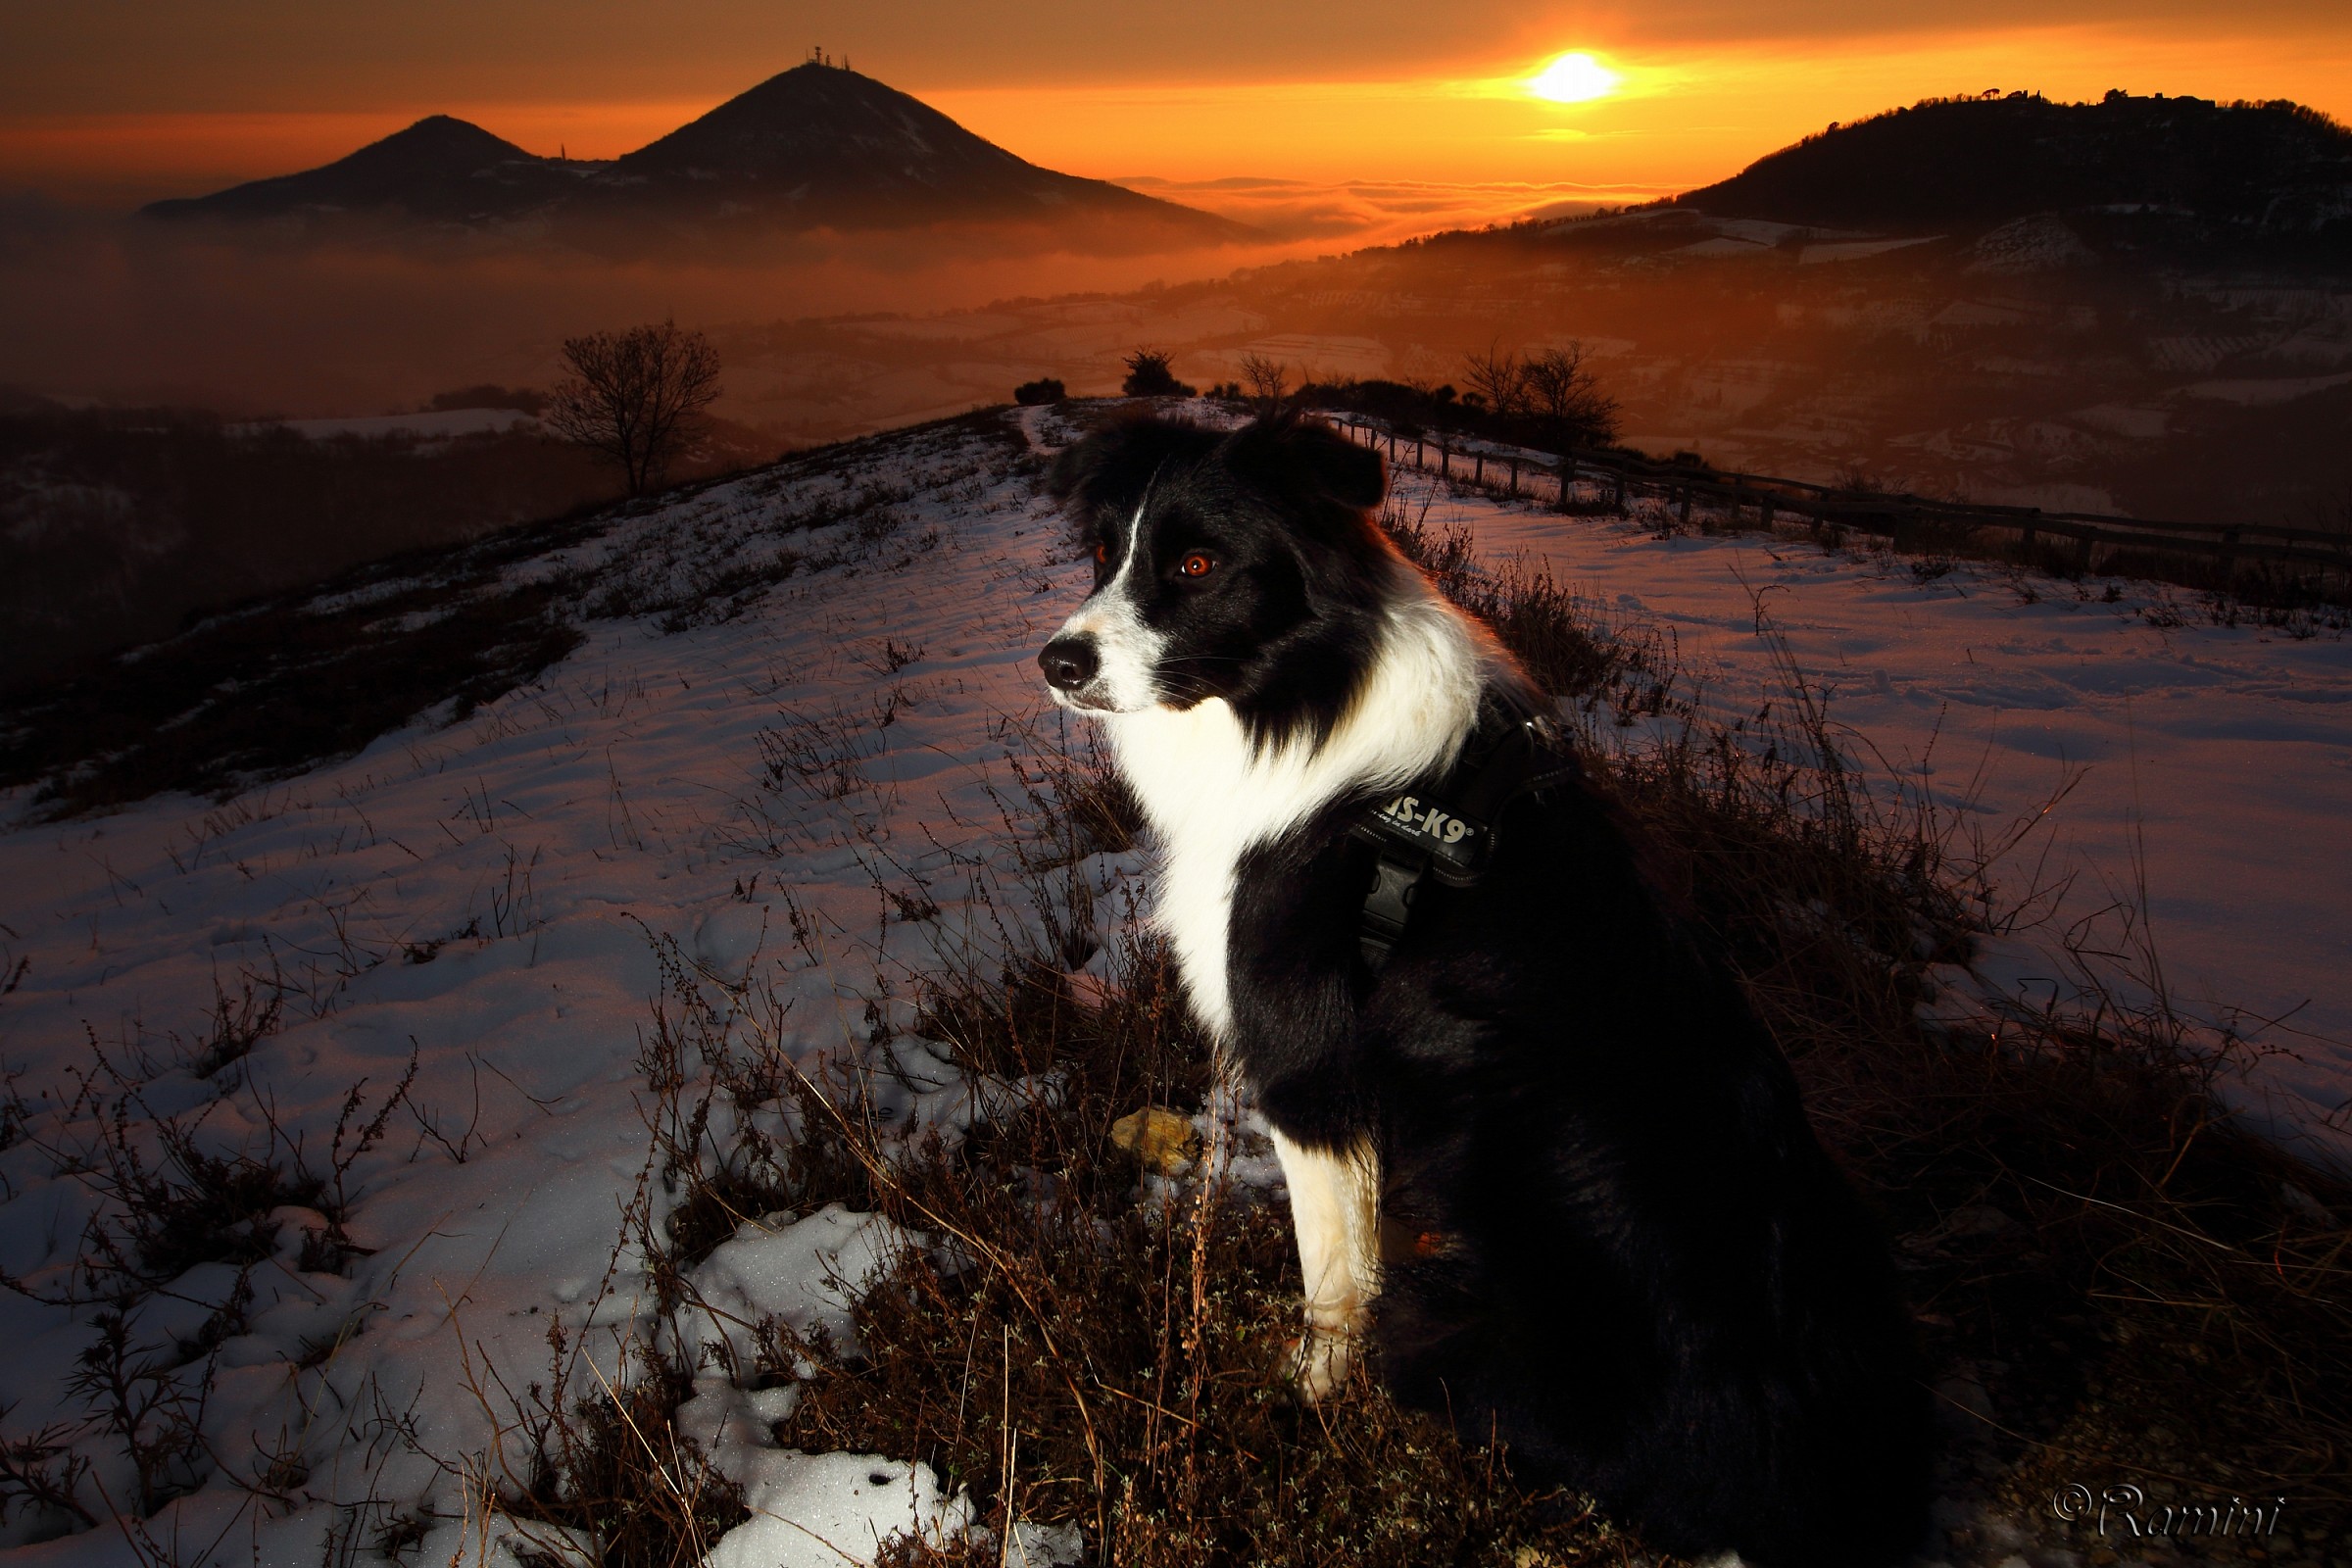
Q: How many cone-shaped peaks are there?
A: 2